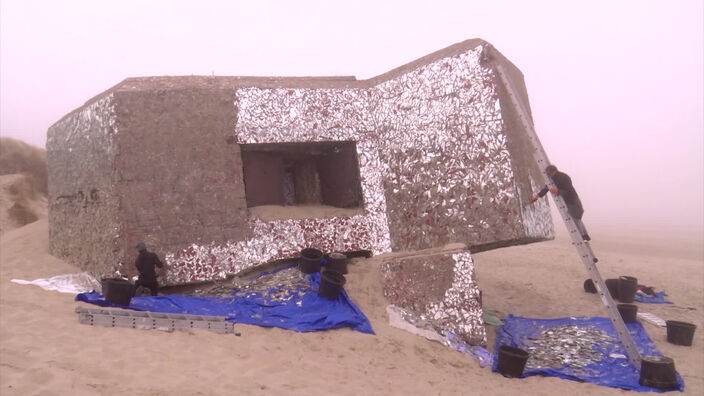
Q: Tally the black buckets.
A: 11